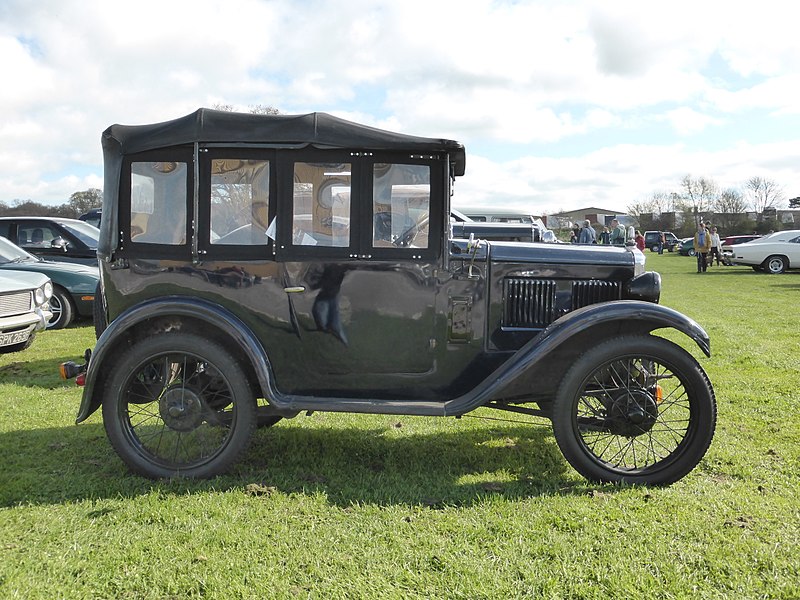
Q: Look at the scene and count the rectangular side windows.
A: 4